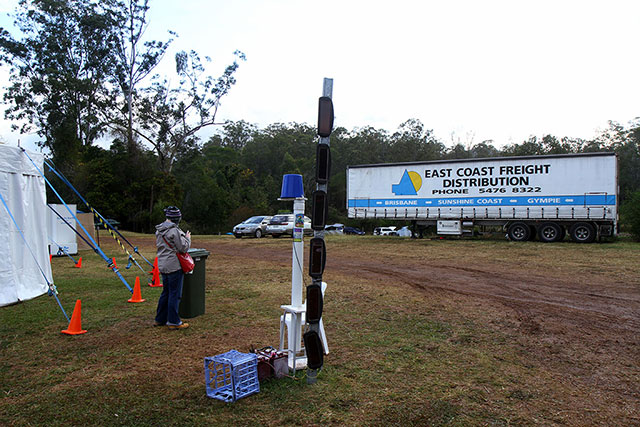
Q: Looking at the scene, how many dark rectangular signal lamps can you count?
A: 6